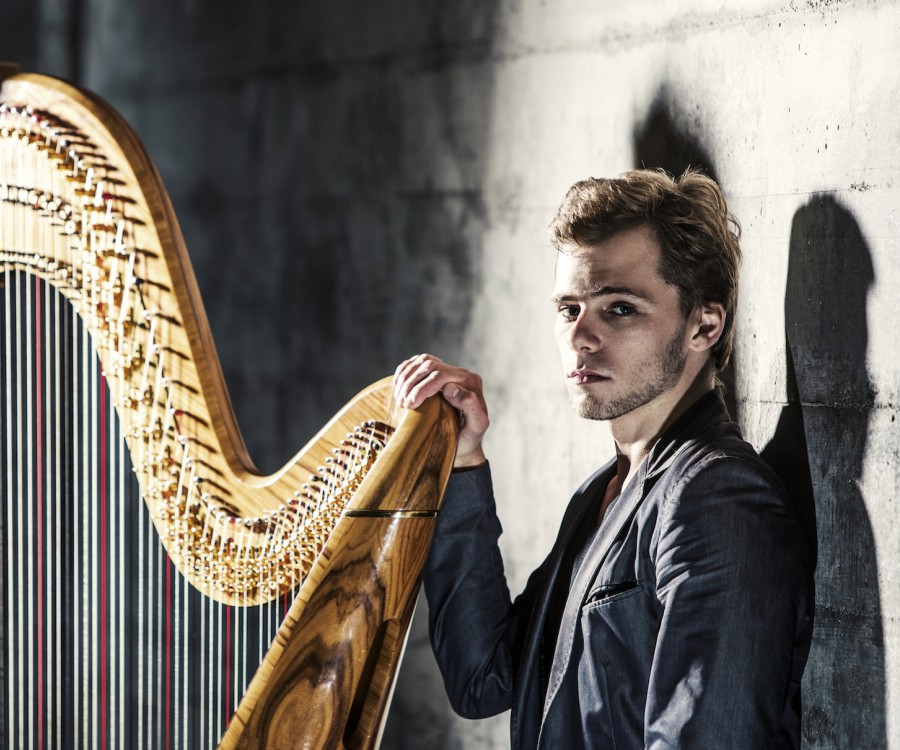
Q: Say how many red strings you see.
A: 5